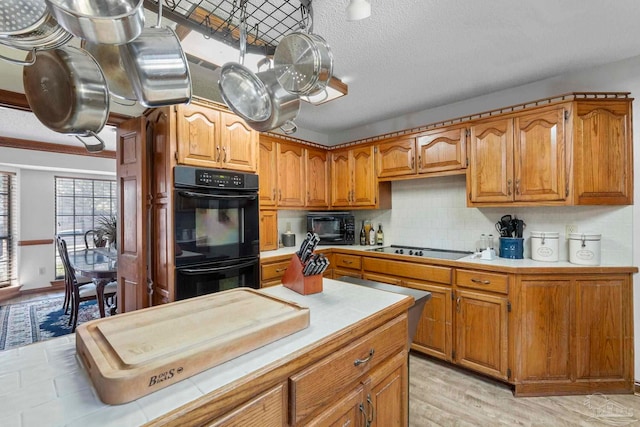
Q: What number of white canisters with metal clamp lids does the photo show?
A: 2